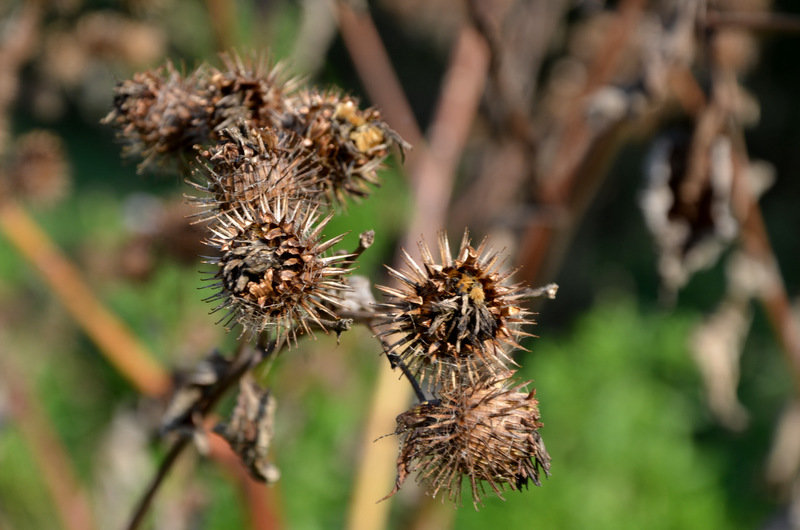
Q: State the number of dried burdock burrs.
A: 7